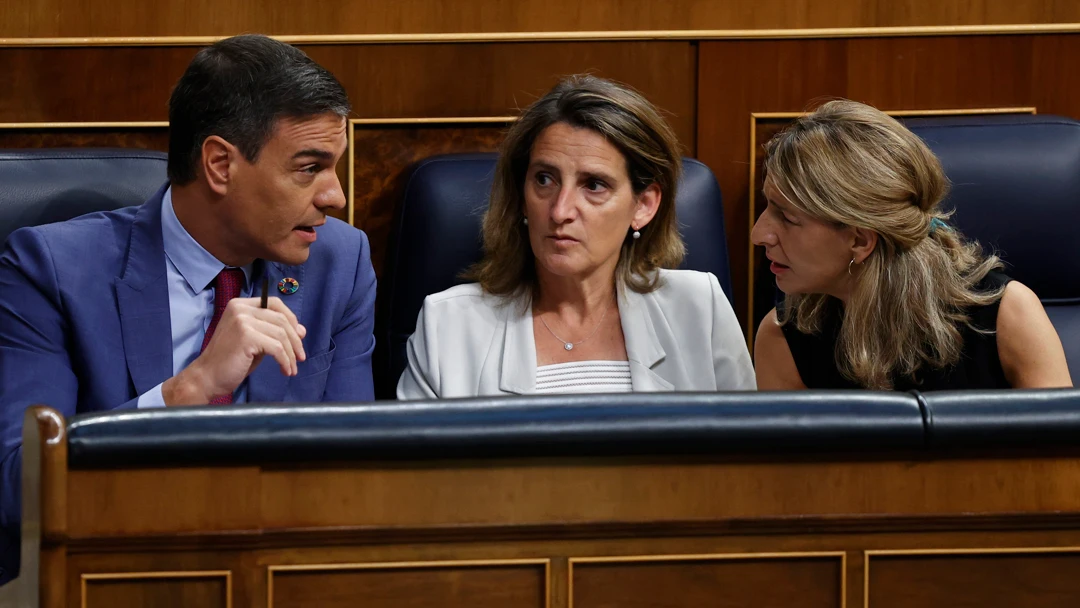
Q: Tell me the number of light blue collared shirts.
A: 1